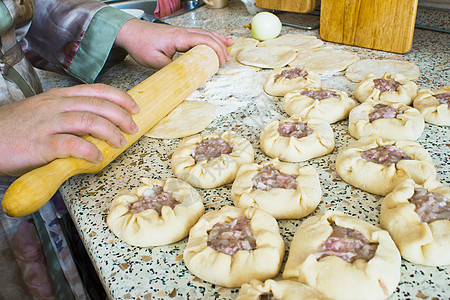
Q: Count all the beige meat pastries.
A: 14